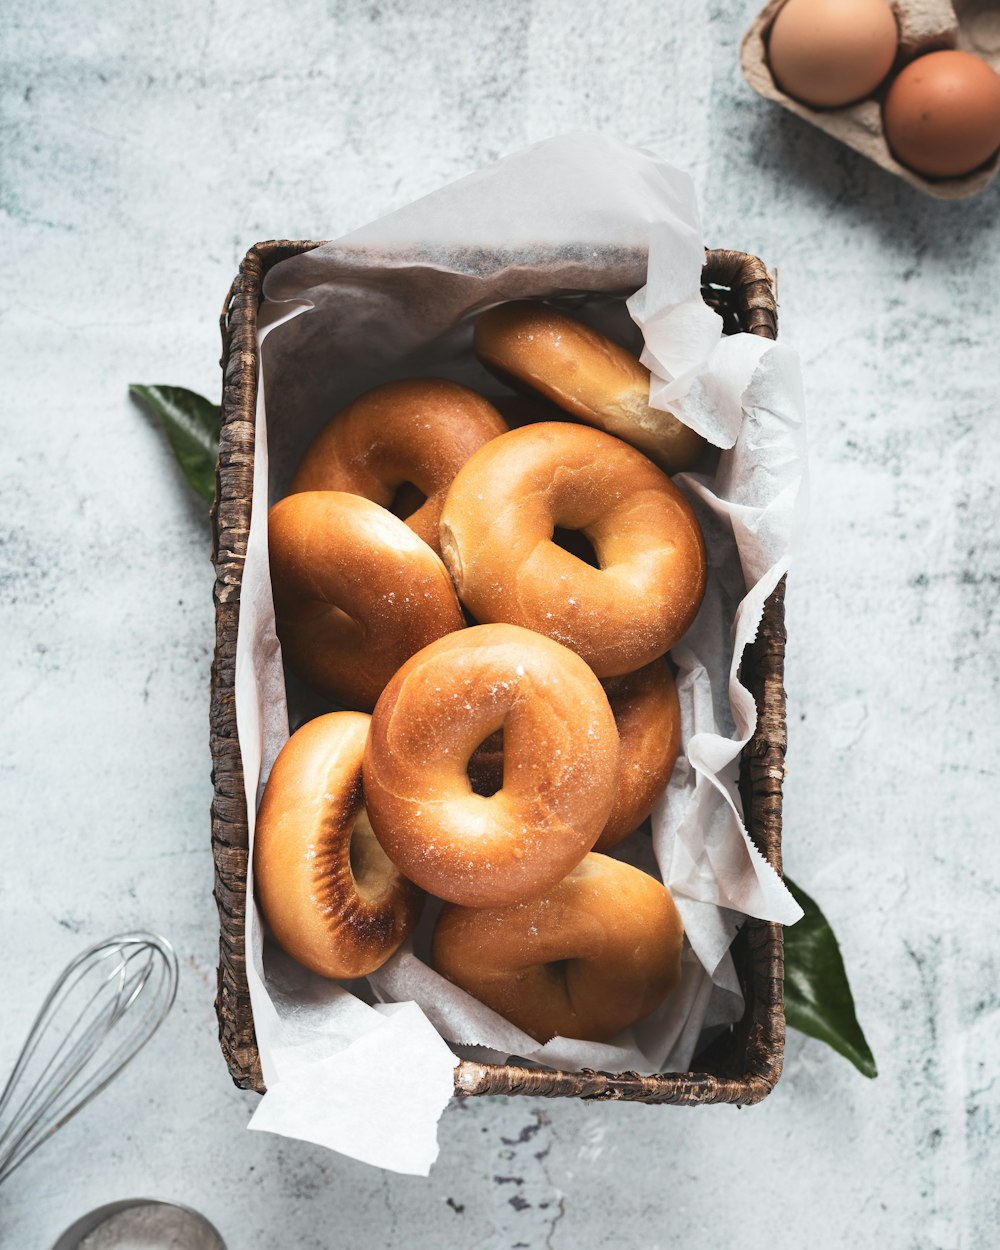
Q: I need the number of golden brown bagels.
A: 8